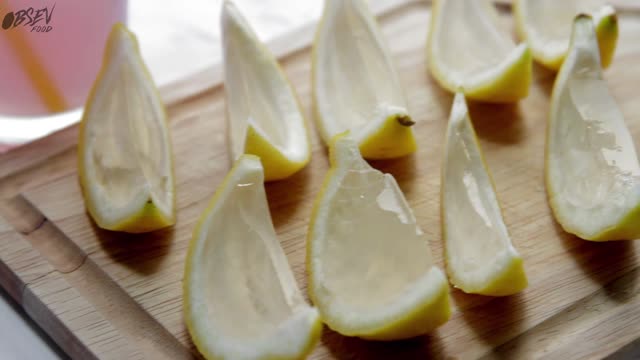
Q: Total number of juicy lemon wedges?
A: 9